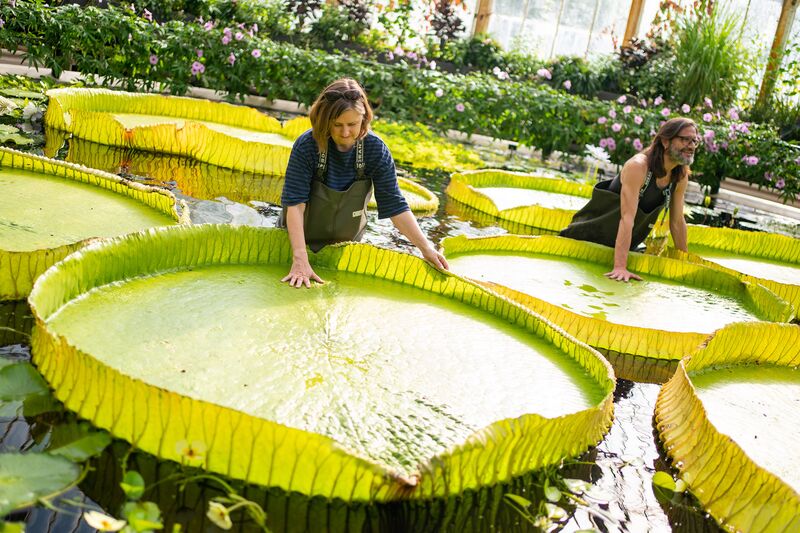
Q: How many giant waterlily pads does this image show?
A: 8